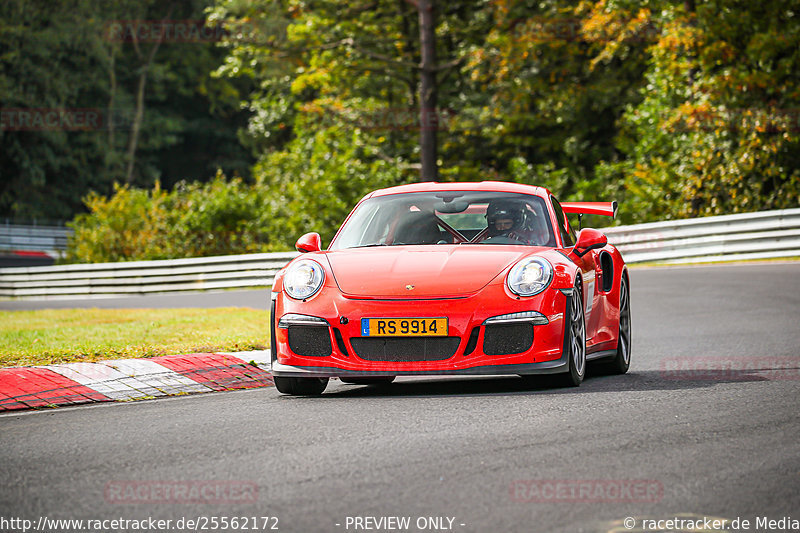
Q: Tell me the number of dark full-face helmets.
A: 1